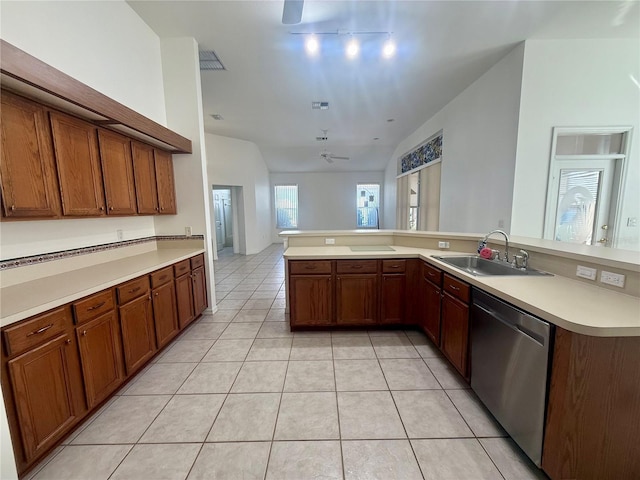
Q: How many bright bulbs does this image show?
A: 3